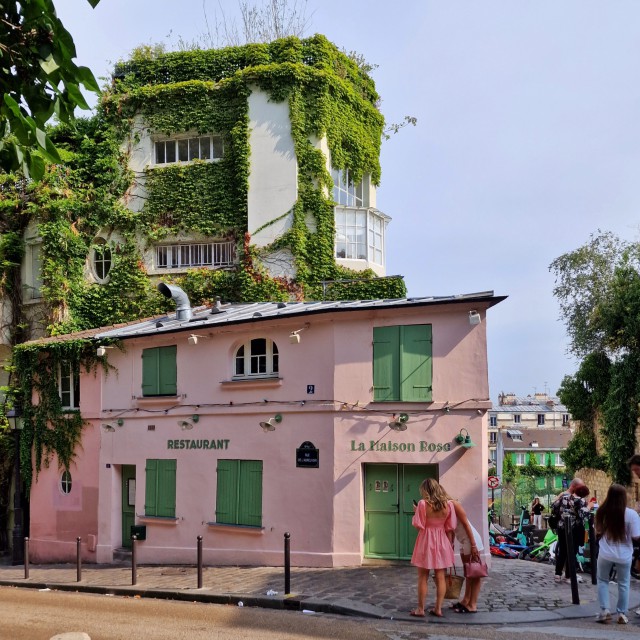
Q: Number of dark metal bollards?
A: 7